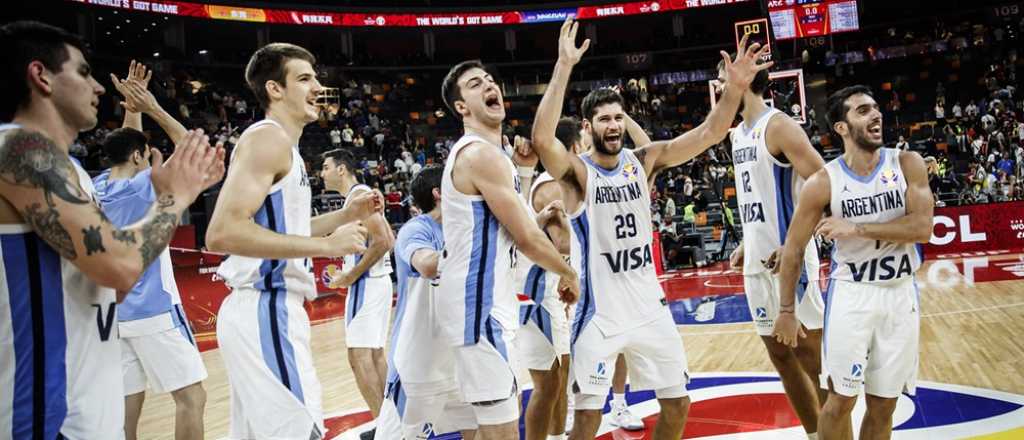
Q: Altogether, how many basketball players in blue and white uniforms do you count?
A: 10